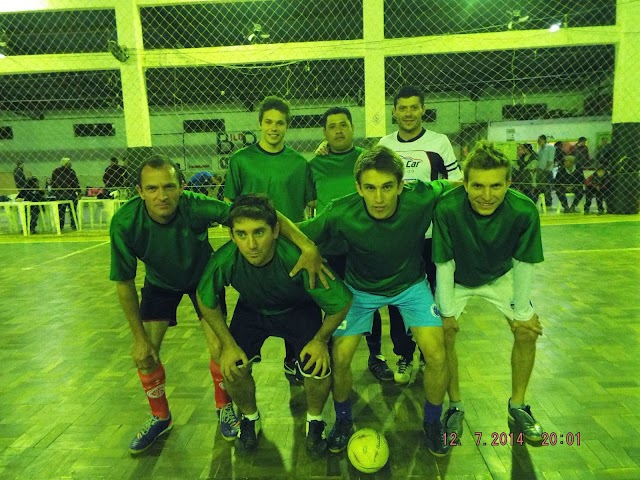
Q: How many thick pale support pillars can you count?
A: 3